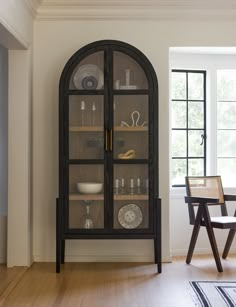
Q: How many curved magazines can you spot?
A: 0